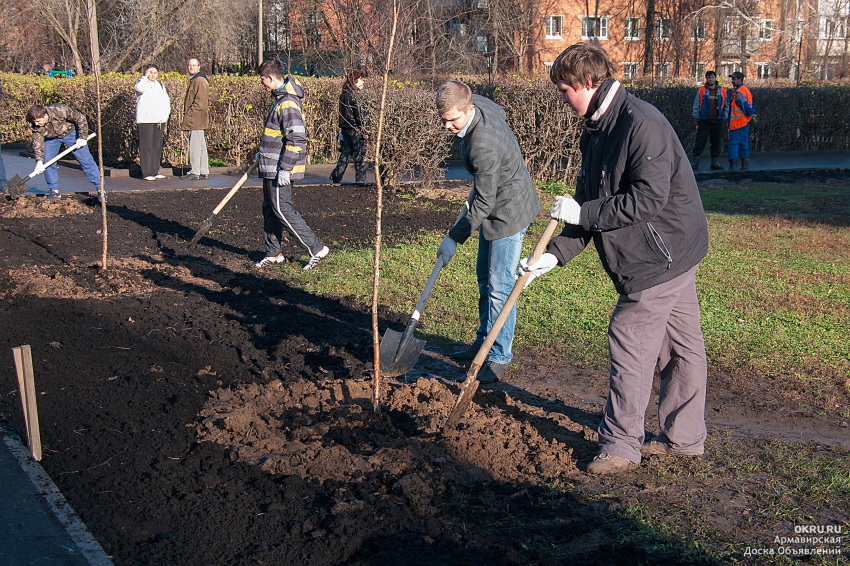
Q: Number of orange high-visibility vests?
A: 2